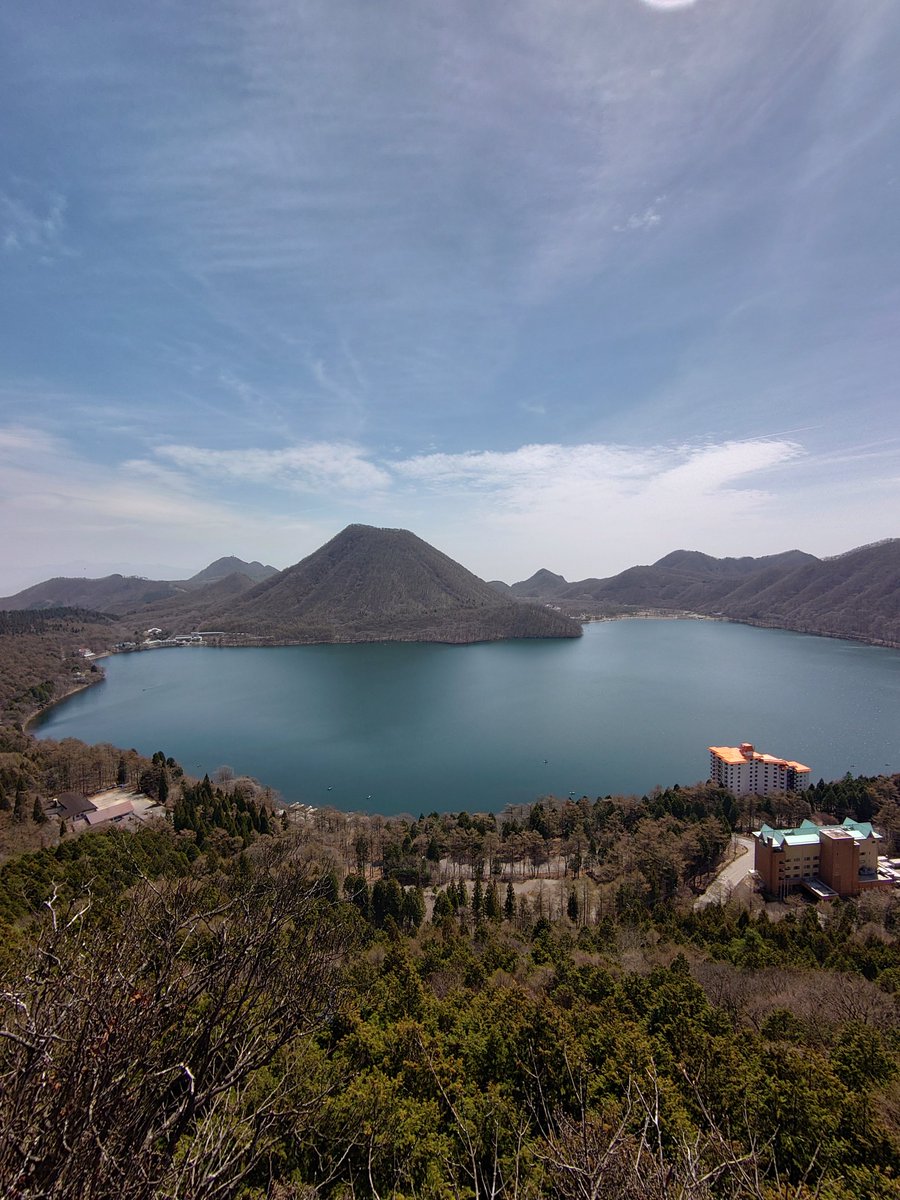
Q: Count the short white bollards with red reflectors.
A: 0